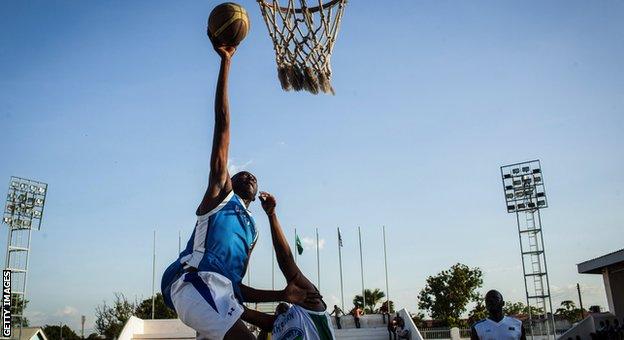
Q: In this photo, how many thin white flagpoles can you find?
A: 9